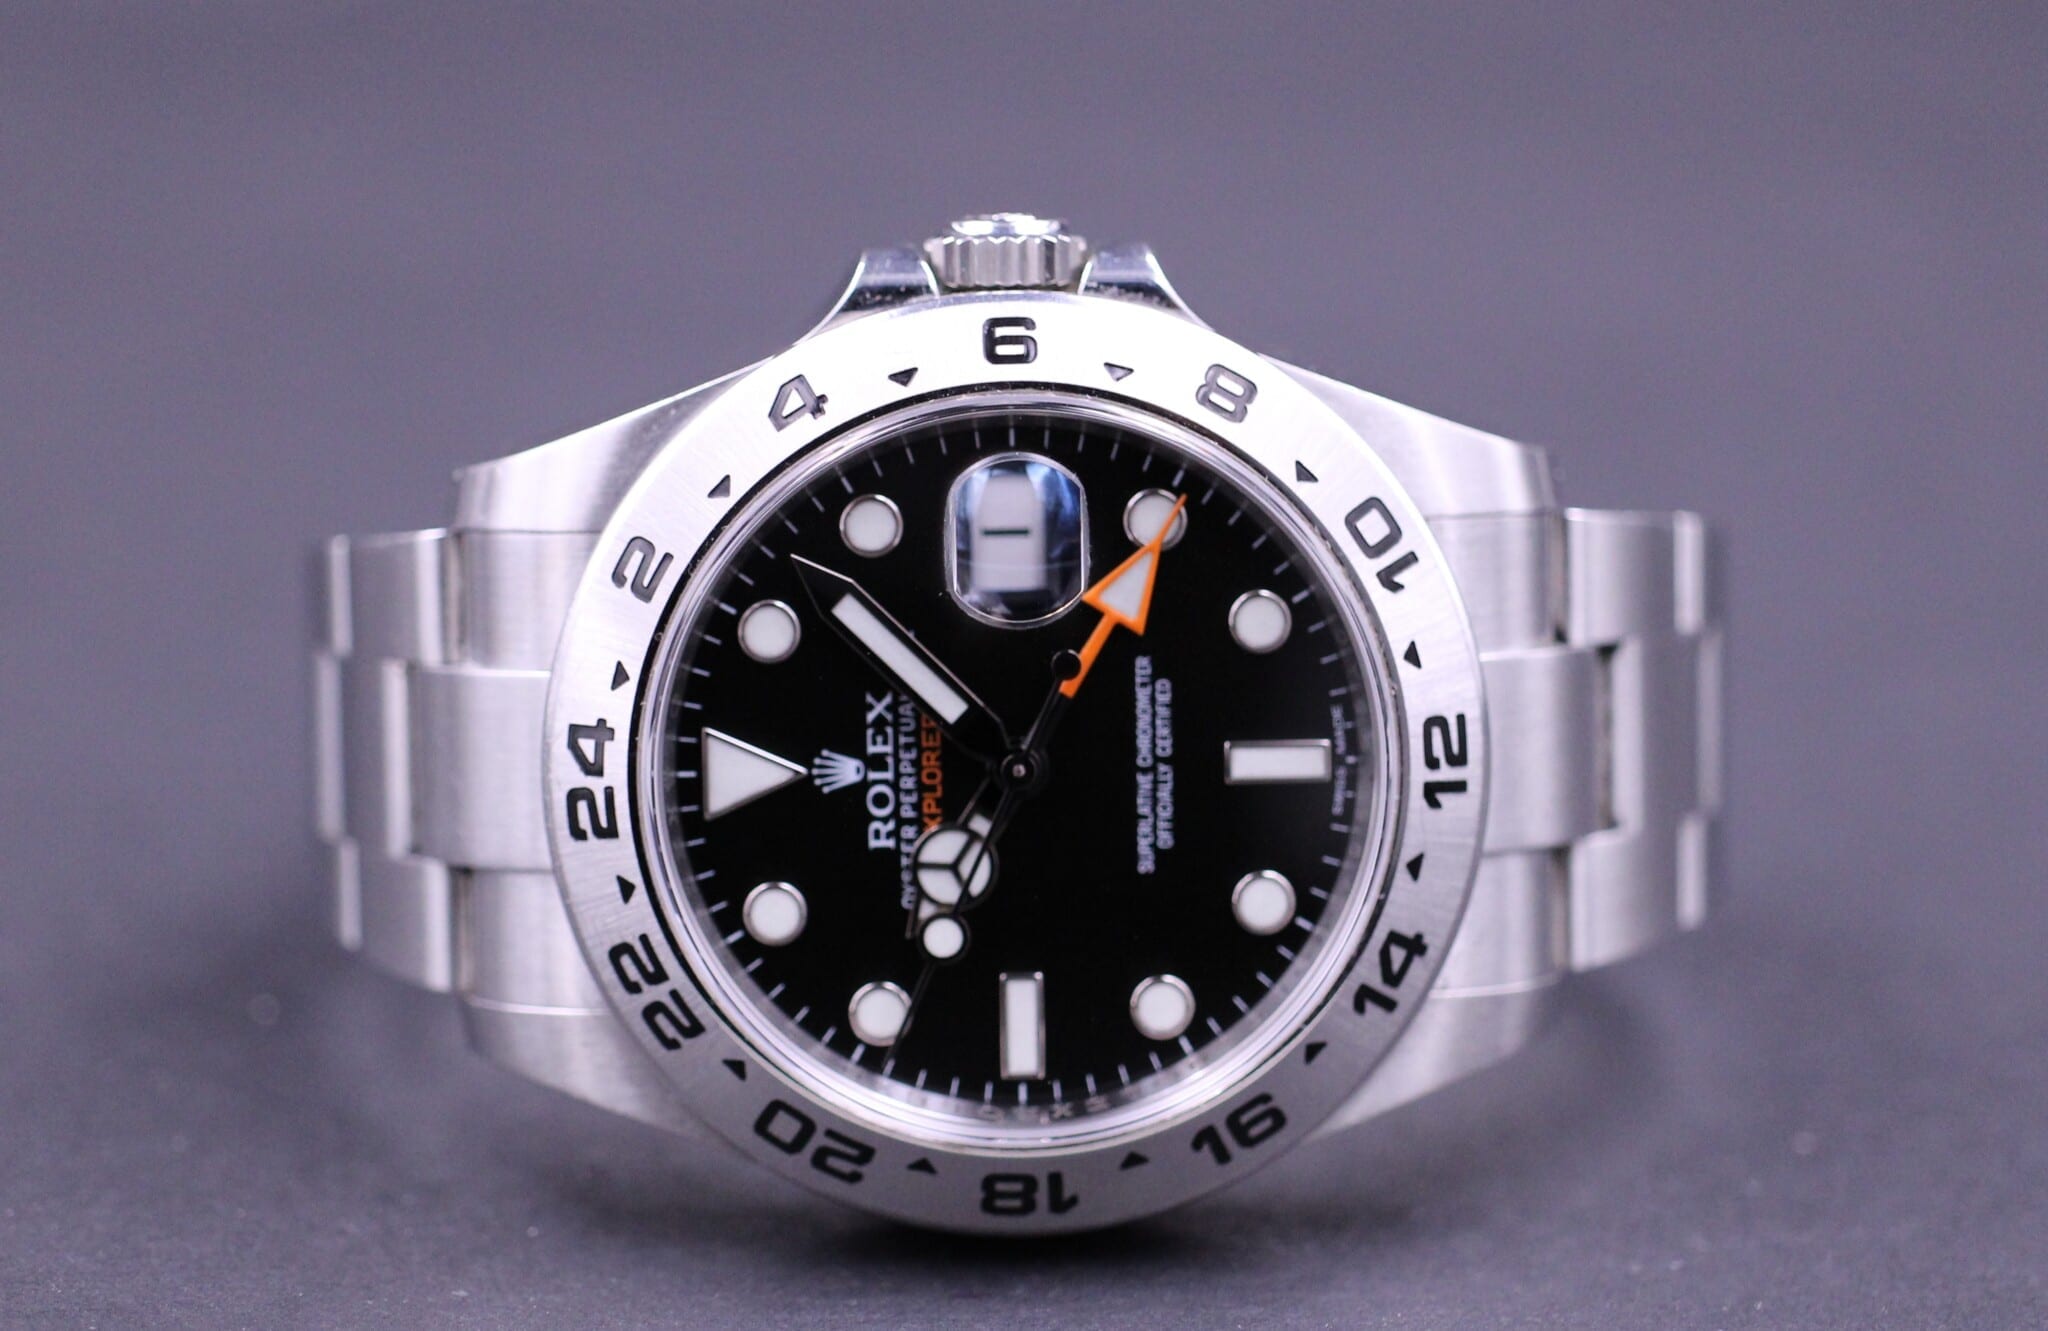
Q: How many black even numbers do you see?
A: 12